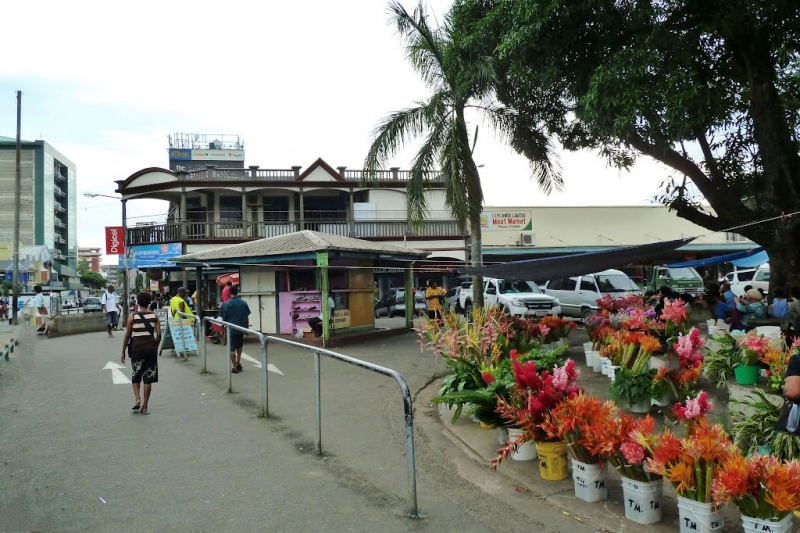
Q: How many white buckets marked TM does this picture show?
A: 4